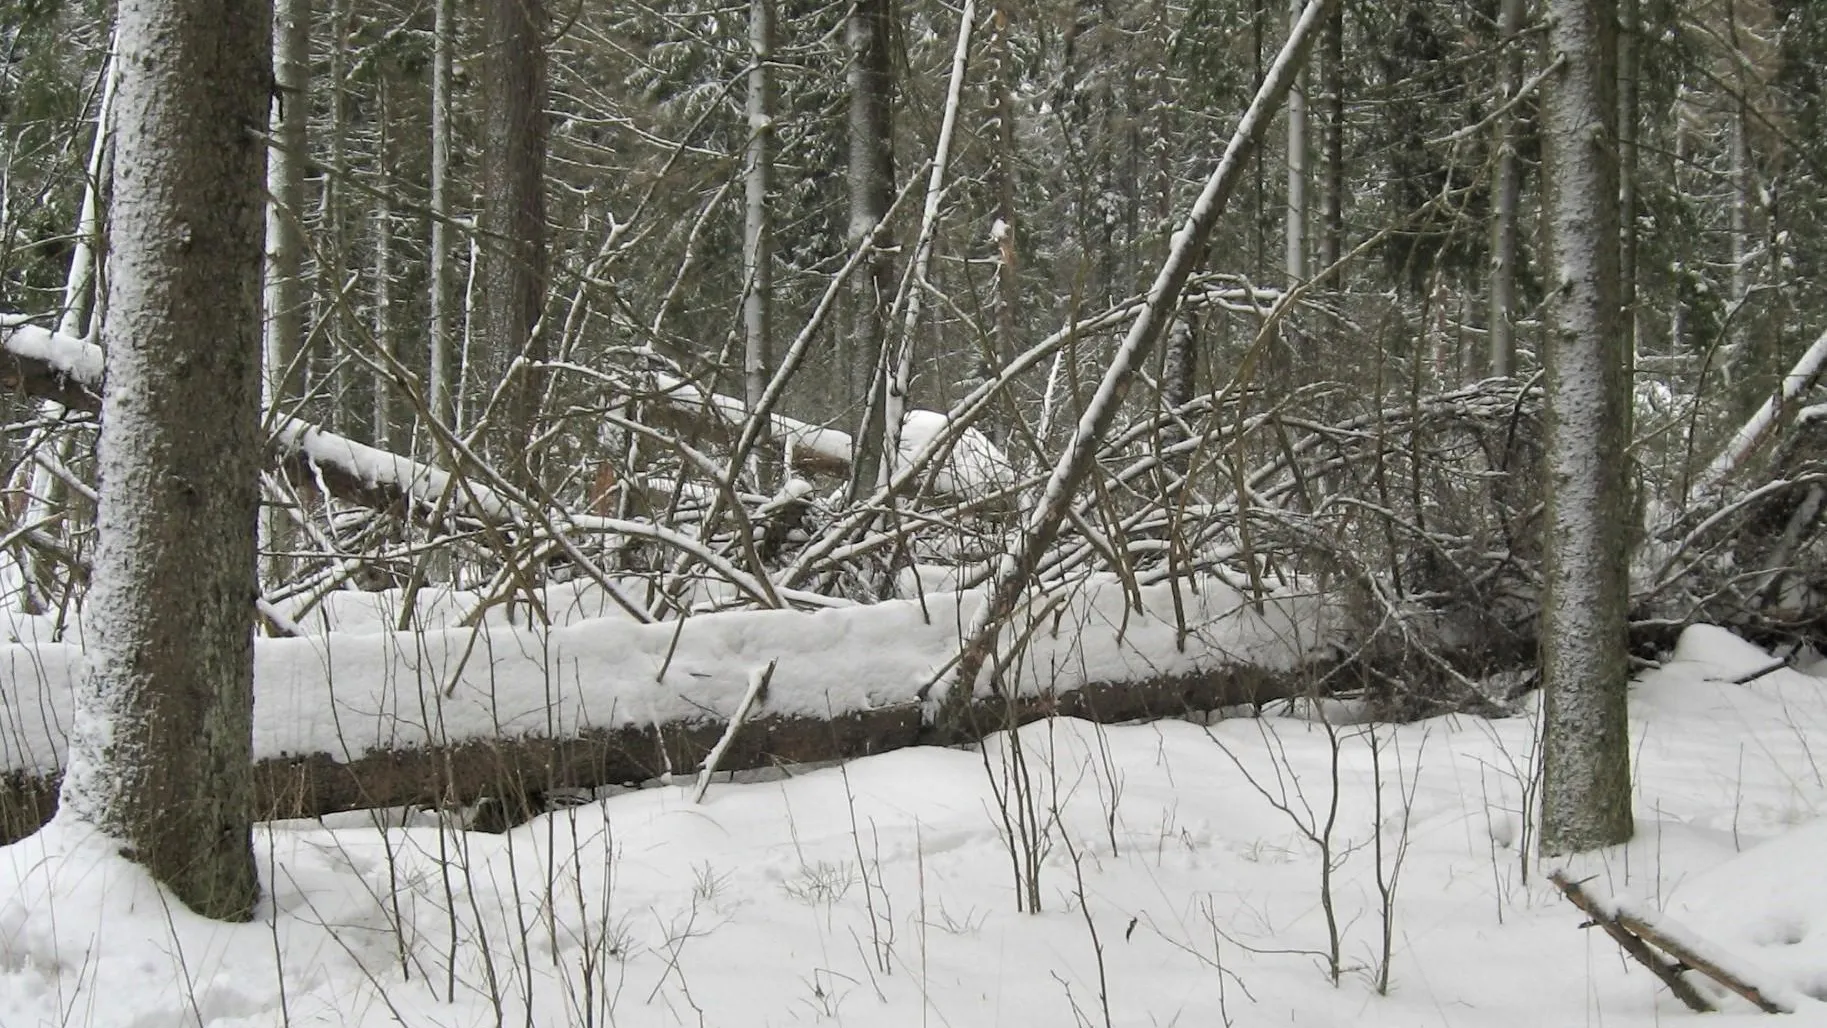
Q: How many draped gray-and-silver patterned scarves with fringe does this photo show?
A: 0